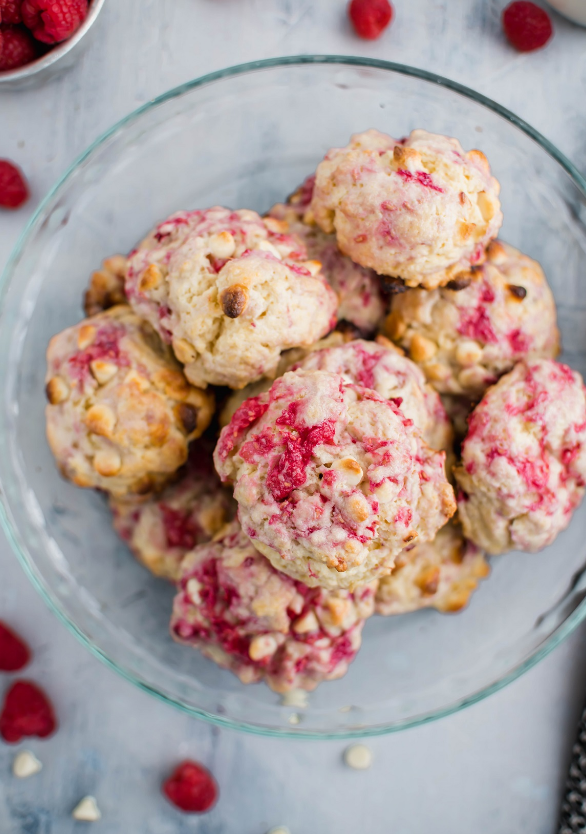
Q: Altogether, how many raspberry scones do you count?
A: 12